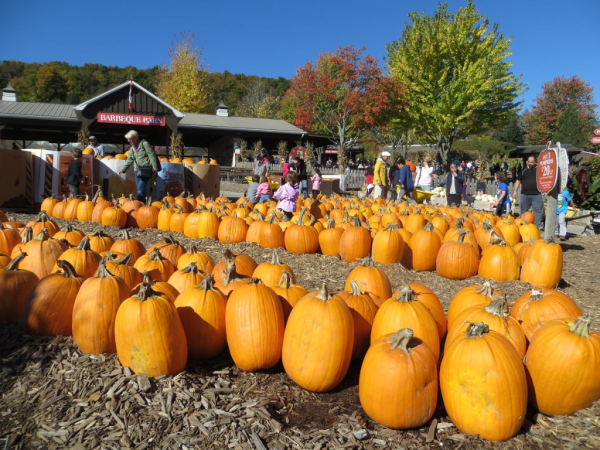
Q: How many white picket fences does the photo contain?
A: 1